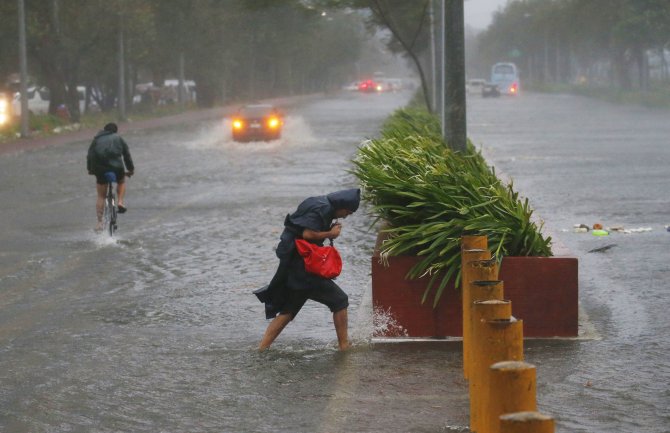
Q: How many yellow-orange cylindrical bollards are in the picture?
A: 8